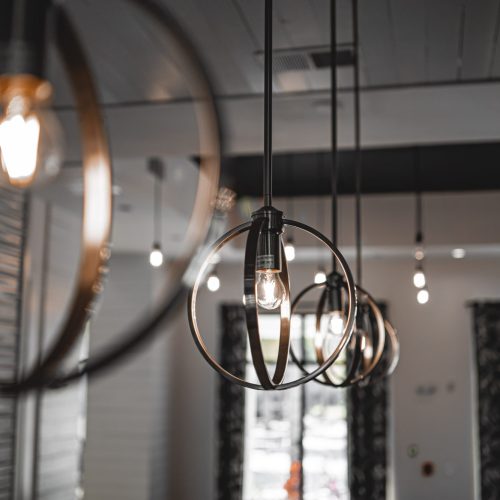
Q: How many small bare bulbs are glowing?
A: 6